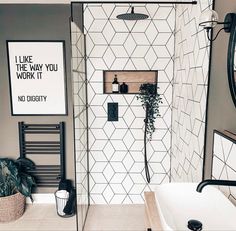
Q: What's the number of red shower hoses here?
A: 0